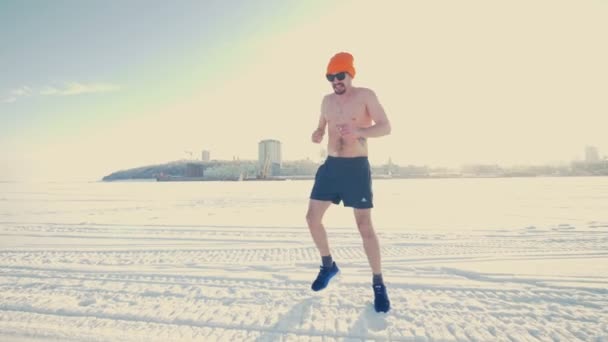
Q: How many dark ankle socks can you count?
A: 2